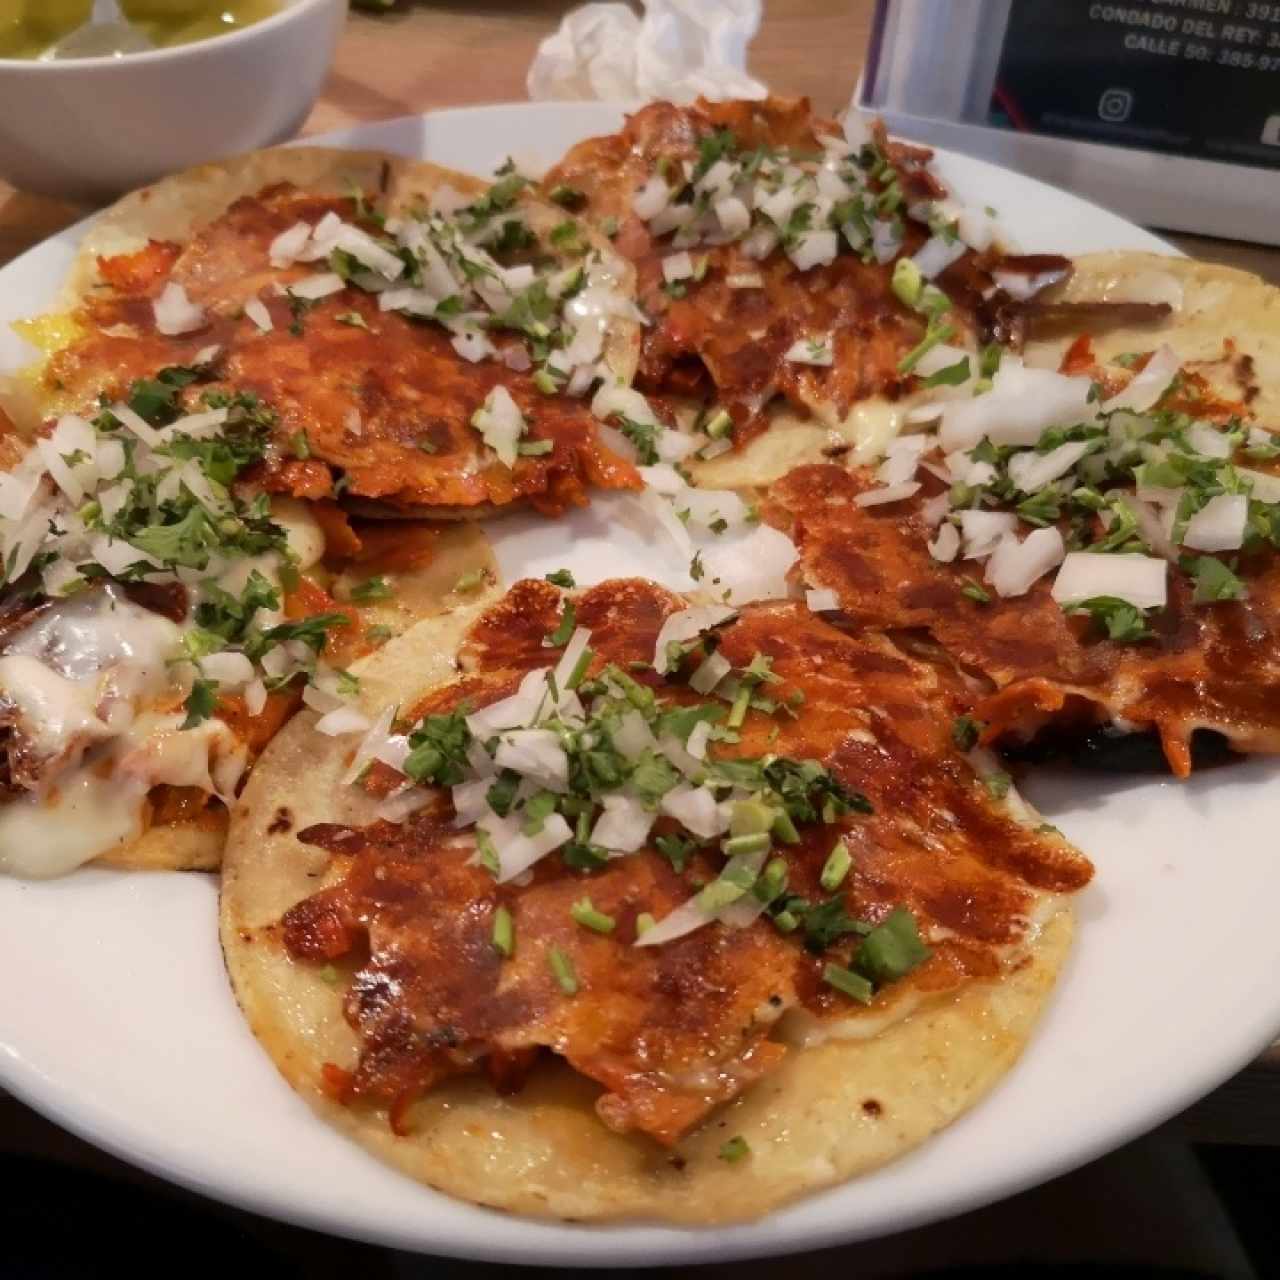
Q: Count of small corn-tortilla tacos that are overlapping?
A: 5